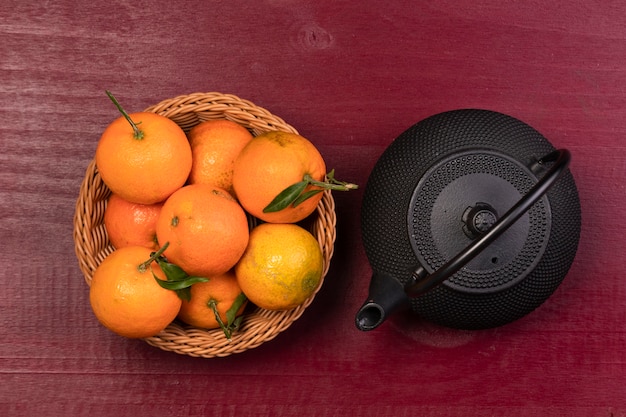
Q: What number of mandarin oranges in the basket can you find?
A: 8